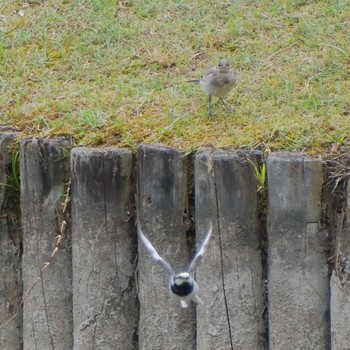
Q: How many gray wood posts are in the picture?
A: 7